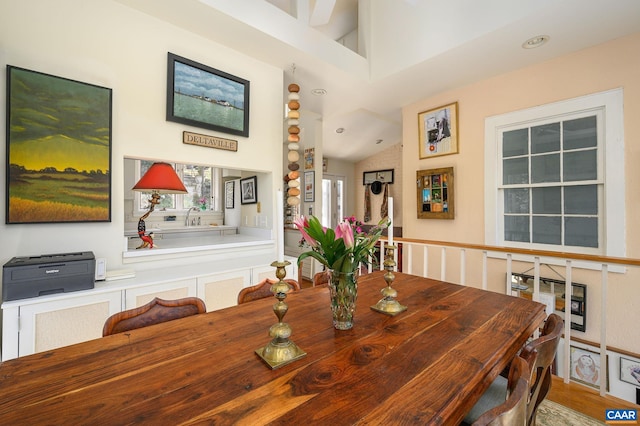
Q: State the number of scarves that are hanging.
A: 2